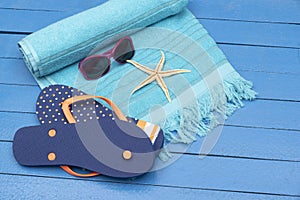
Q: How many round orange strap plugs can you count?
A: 3